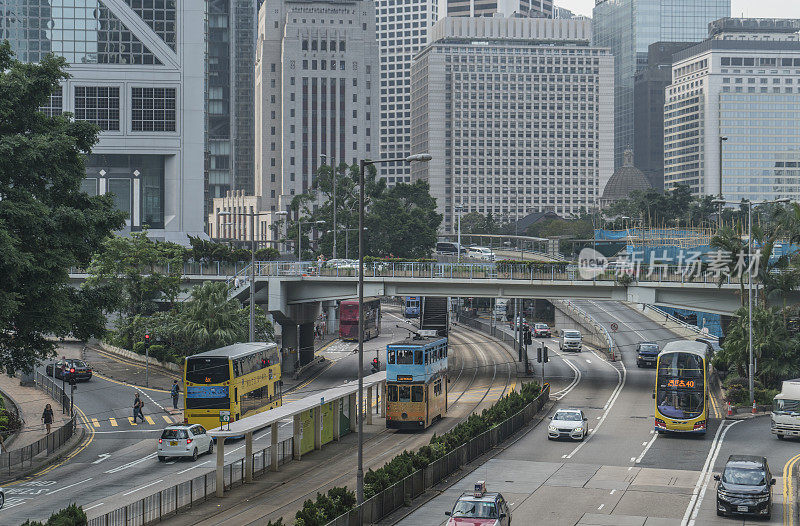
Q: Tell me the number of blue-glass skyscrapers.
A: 1